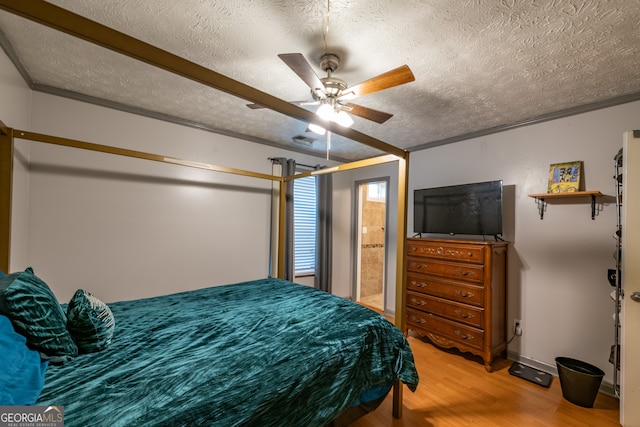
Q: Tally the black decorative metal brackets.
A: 2